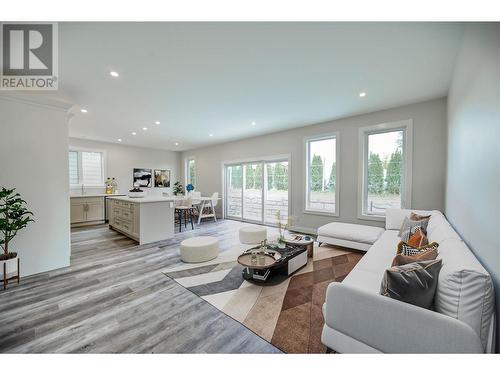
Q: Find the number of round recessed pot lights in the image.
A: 10